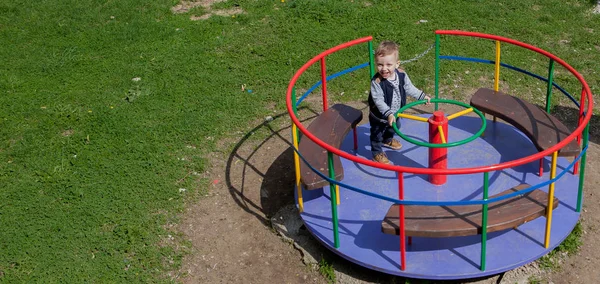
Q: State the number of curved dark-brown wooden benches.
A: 3